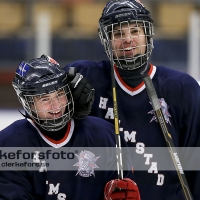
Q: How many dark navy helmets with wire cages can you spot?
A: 2